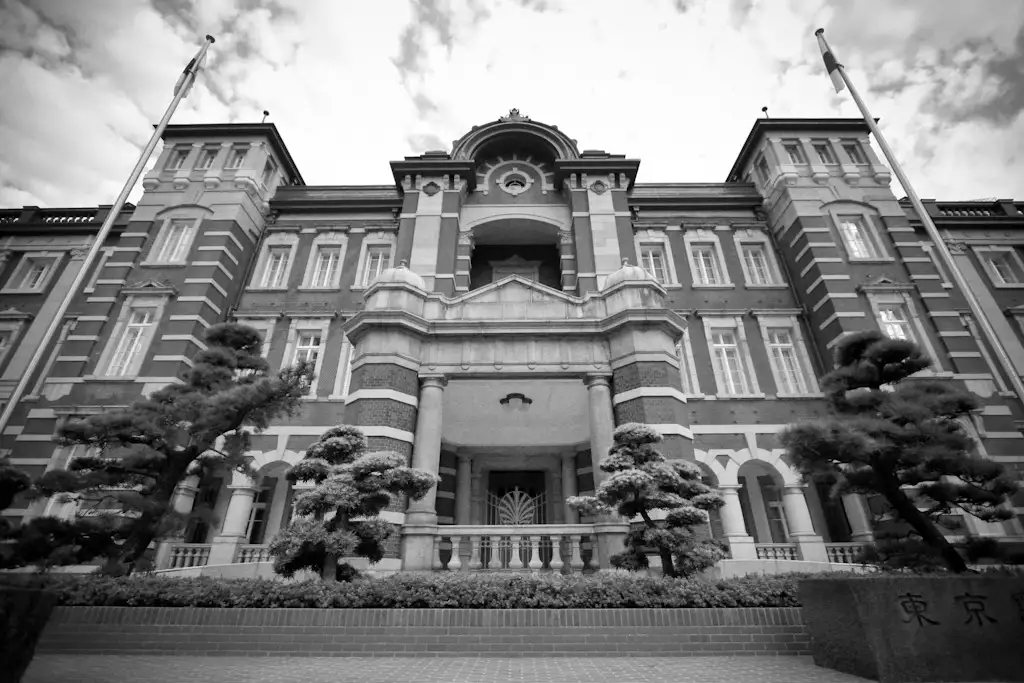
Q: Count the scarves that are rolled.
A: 0